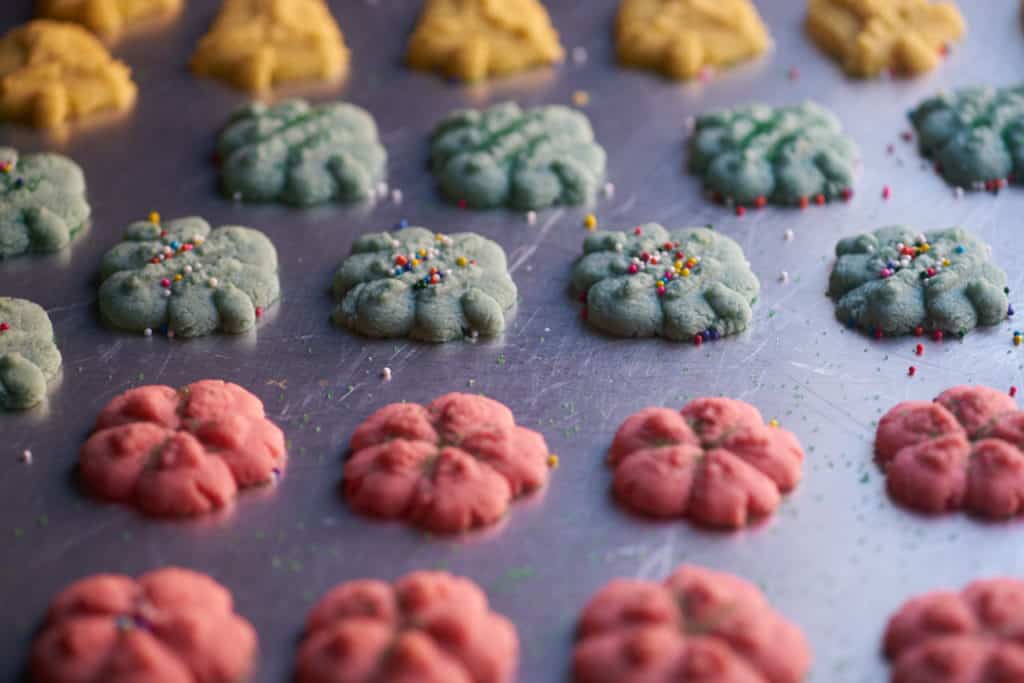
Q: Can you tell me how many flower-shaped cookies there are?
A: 8